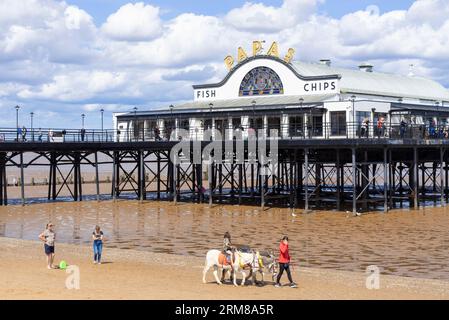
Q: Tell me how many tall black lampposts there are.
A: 12